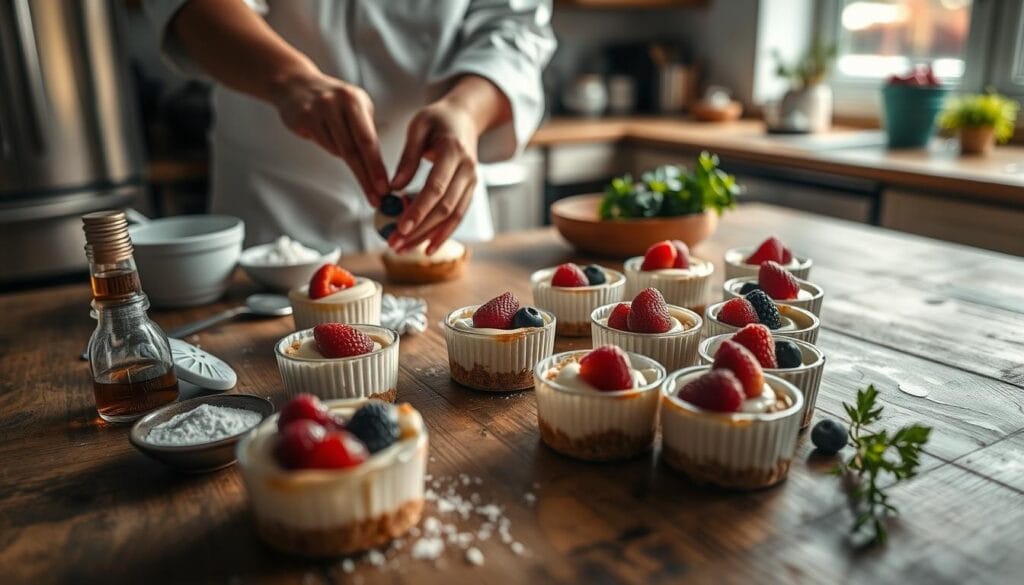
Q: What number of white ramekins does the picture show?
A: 13